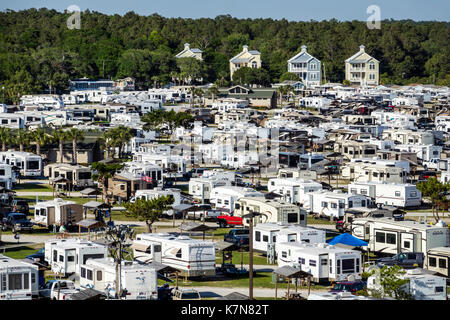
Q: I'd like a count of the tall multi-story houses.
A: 4